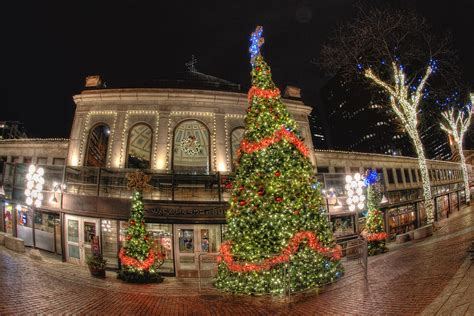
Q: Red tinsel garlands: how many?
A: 5